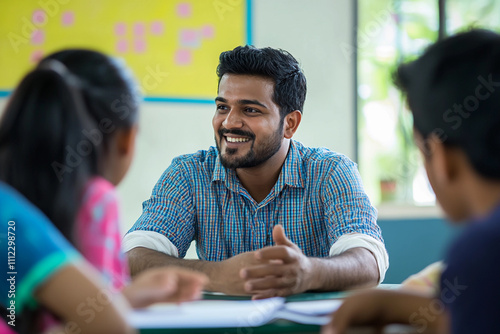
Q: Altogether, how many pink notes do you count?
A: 13